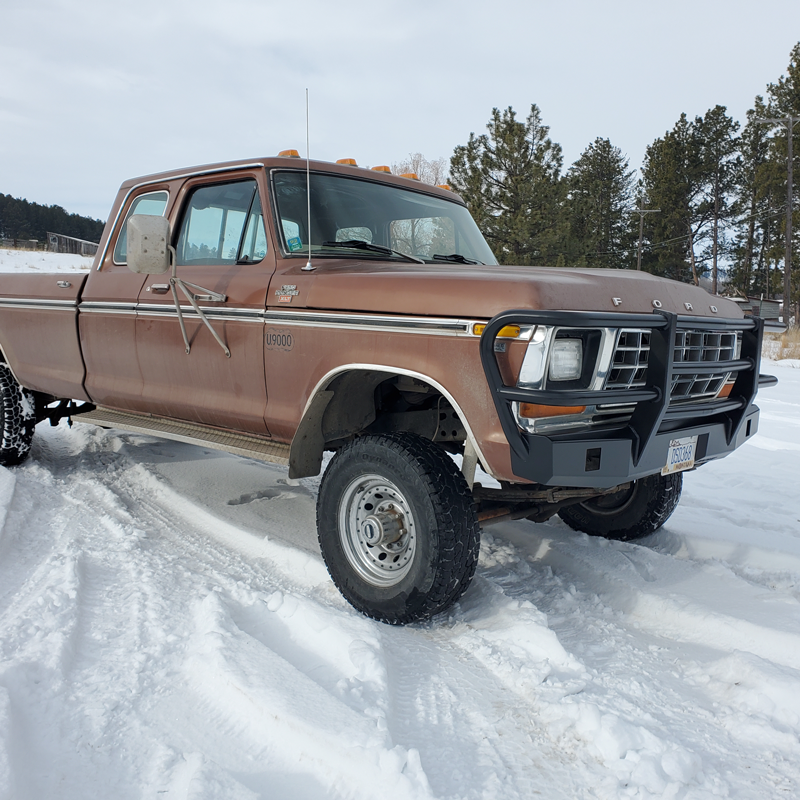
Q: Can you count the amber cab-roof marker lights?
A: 5